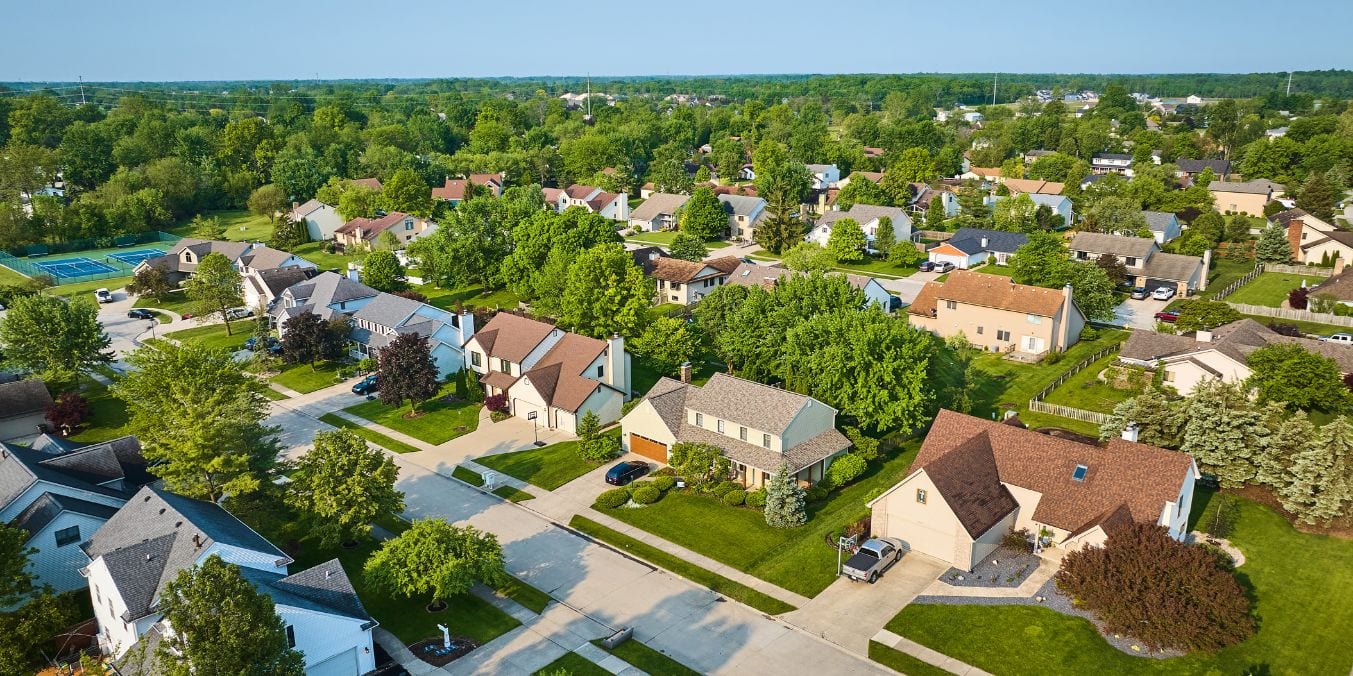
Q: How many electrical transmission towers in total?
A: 4